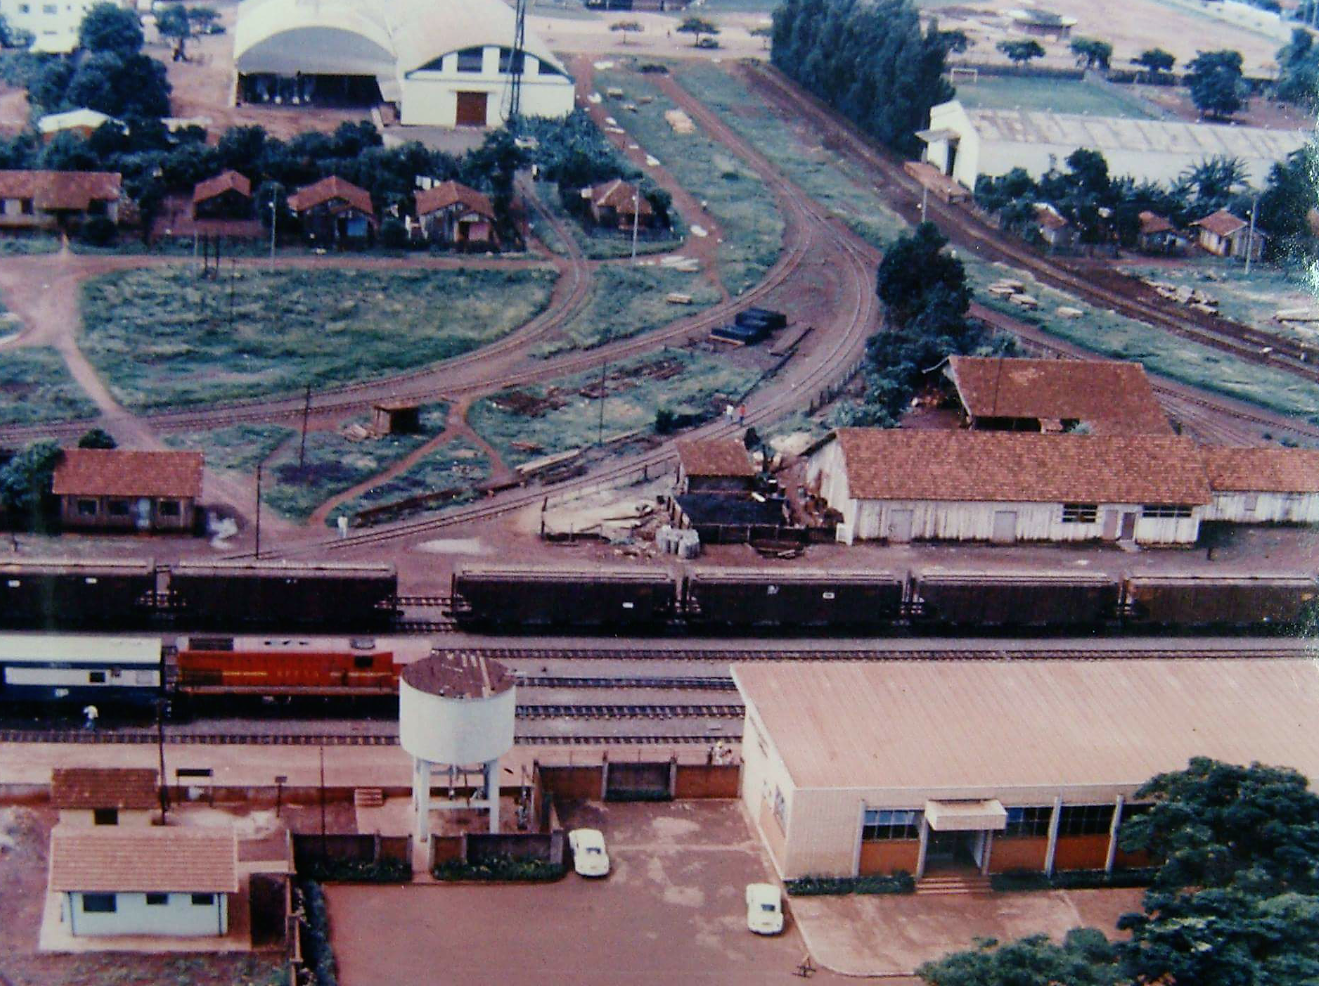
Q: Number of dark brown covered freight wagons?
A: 6